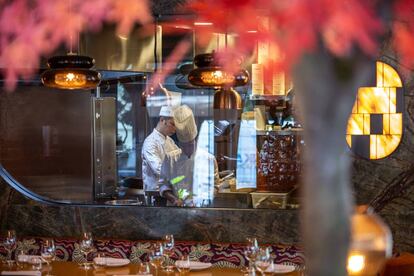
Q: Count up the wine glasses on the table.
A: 7